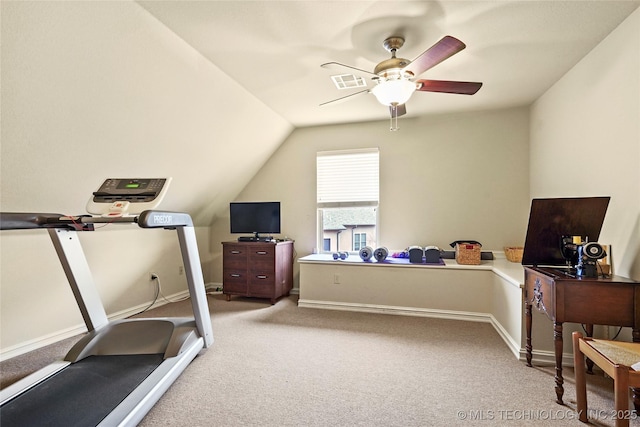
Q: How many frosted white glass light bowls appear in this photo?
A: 1